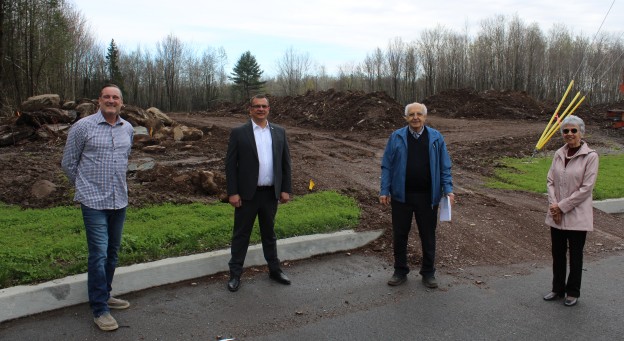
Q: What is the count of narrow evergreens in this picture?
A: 1